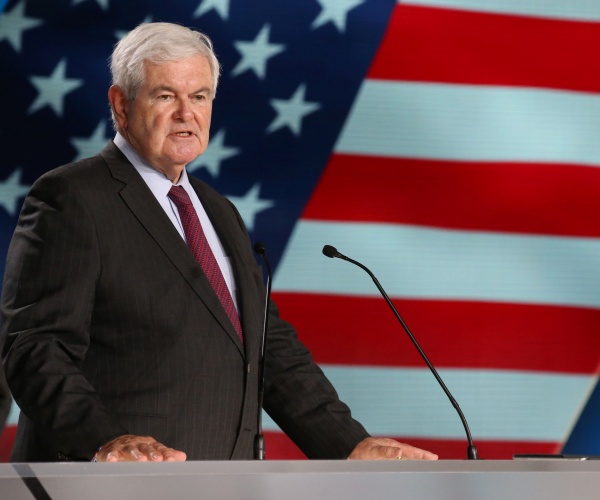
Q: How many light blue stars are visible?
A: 12